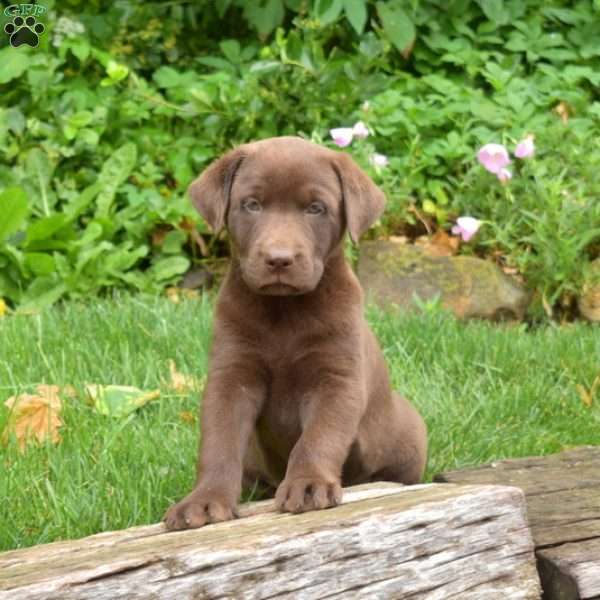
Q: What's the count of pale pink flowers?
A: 7